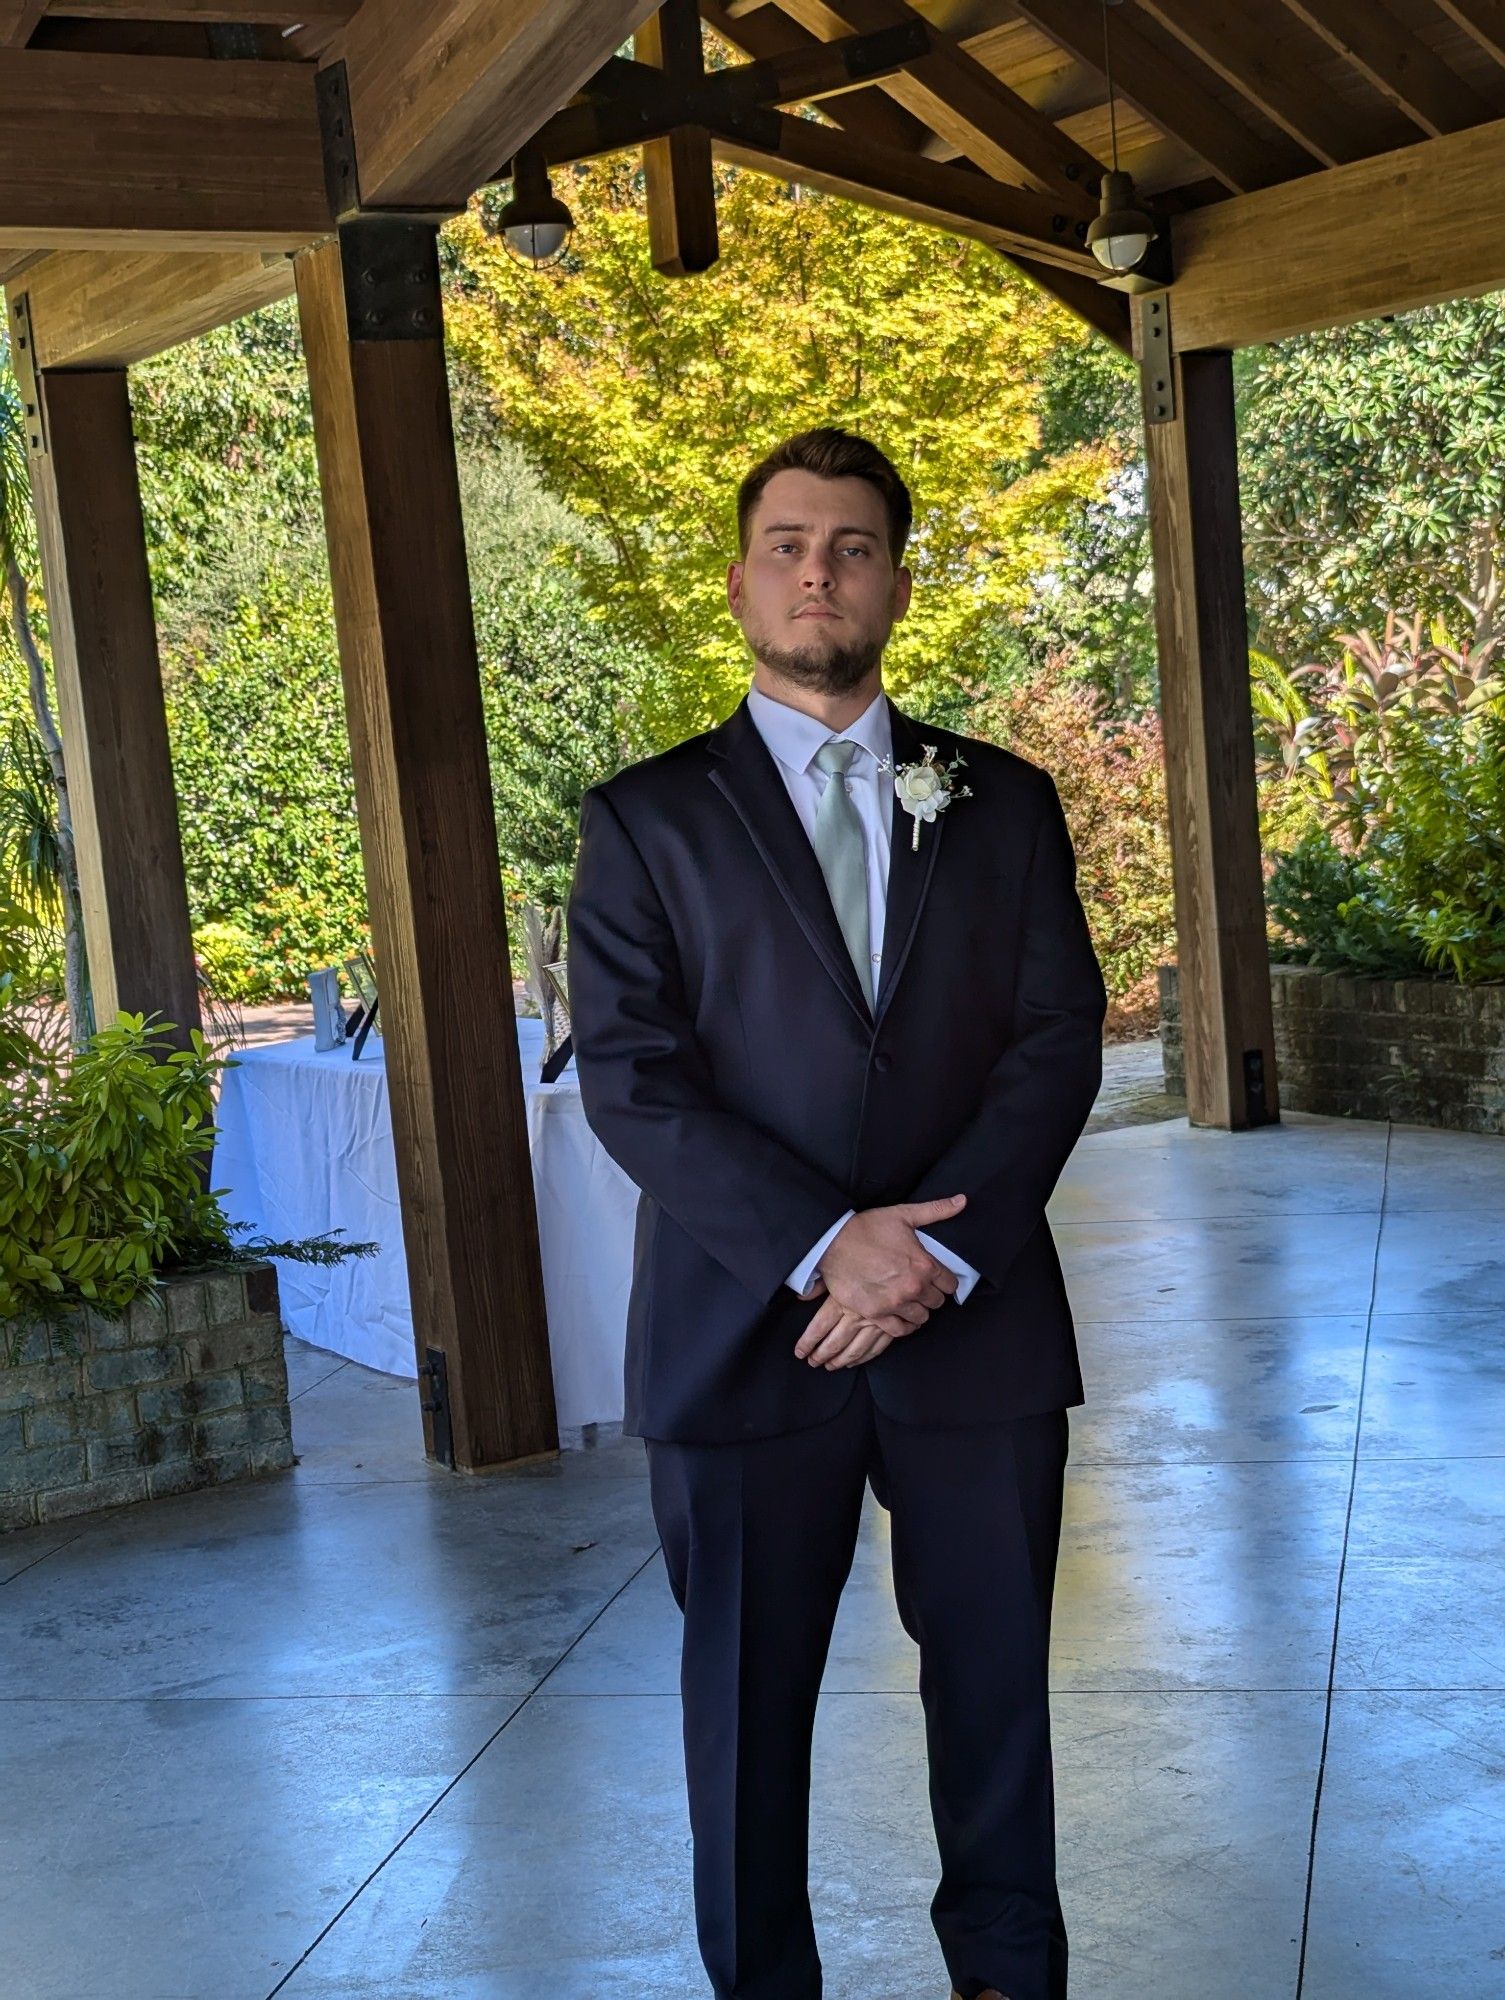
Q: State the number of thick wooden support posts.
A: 3